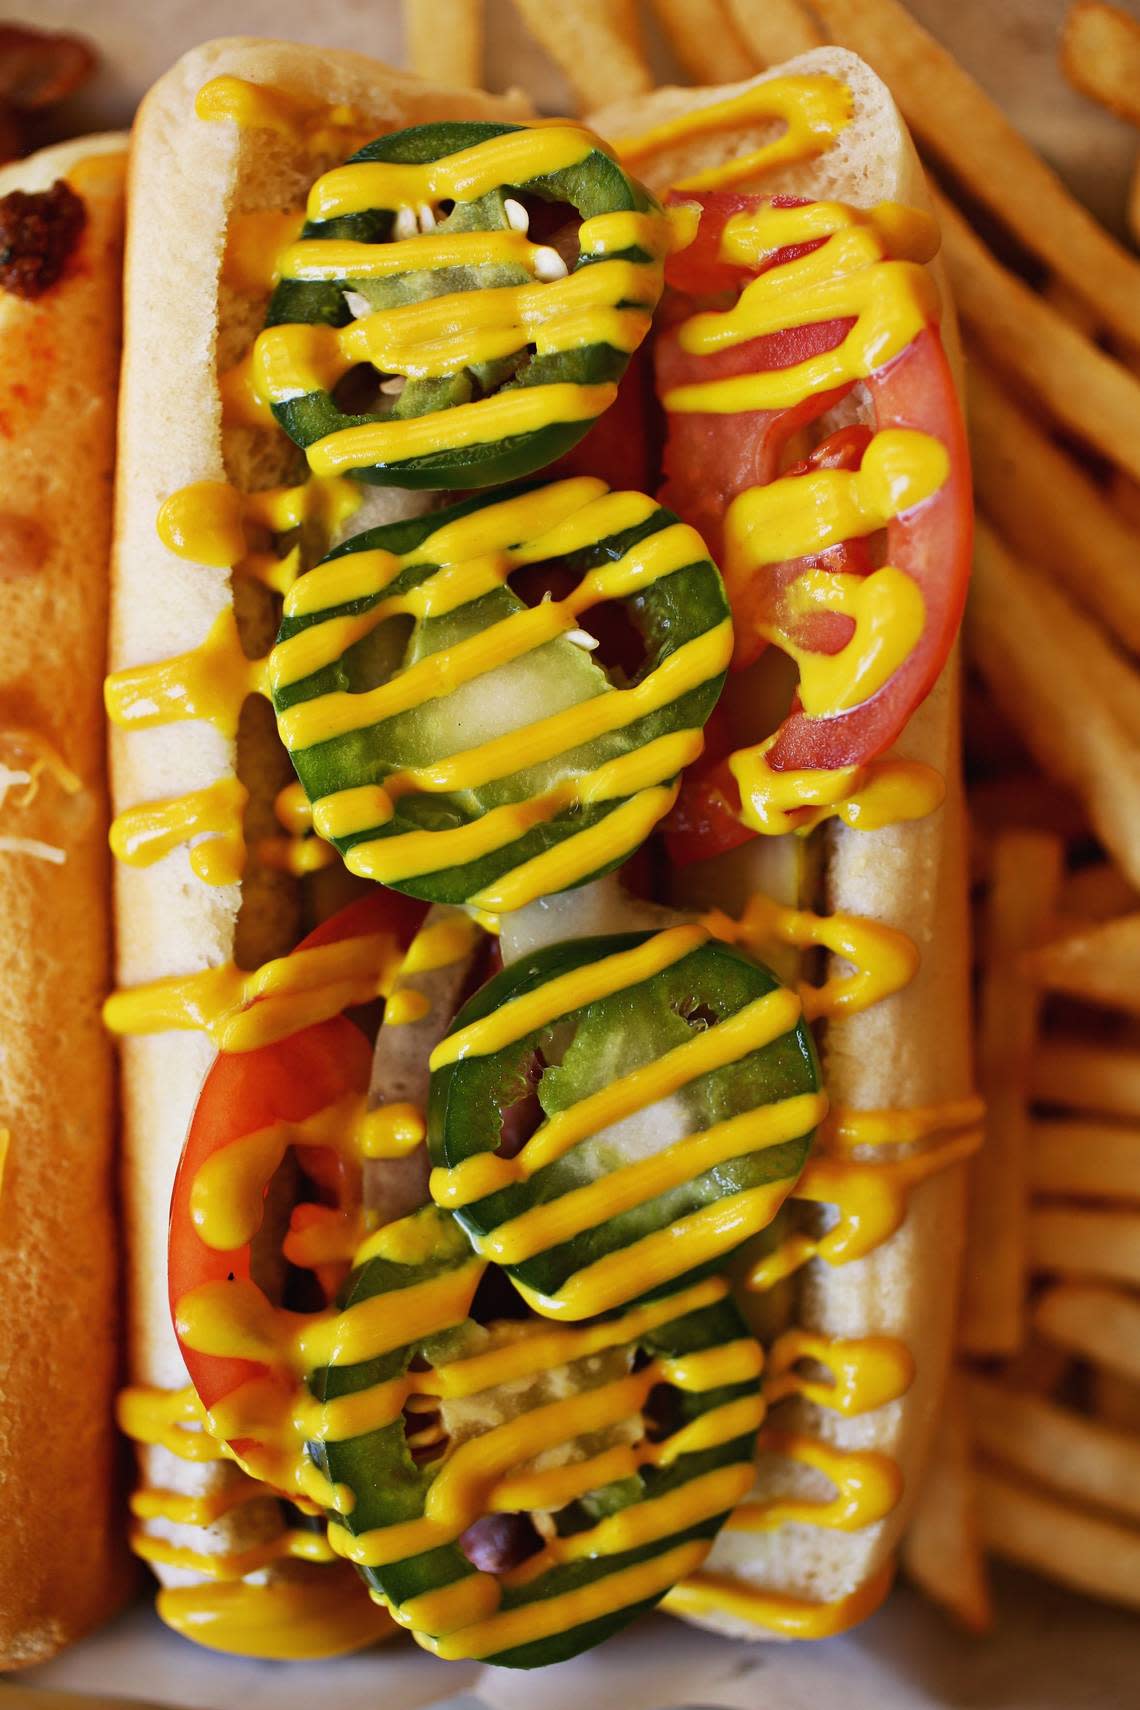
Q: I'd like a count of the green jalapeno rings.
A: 4